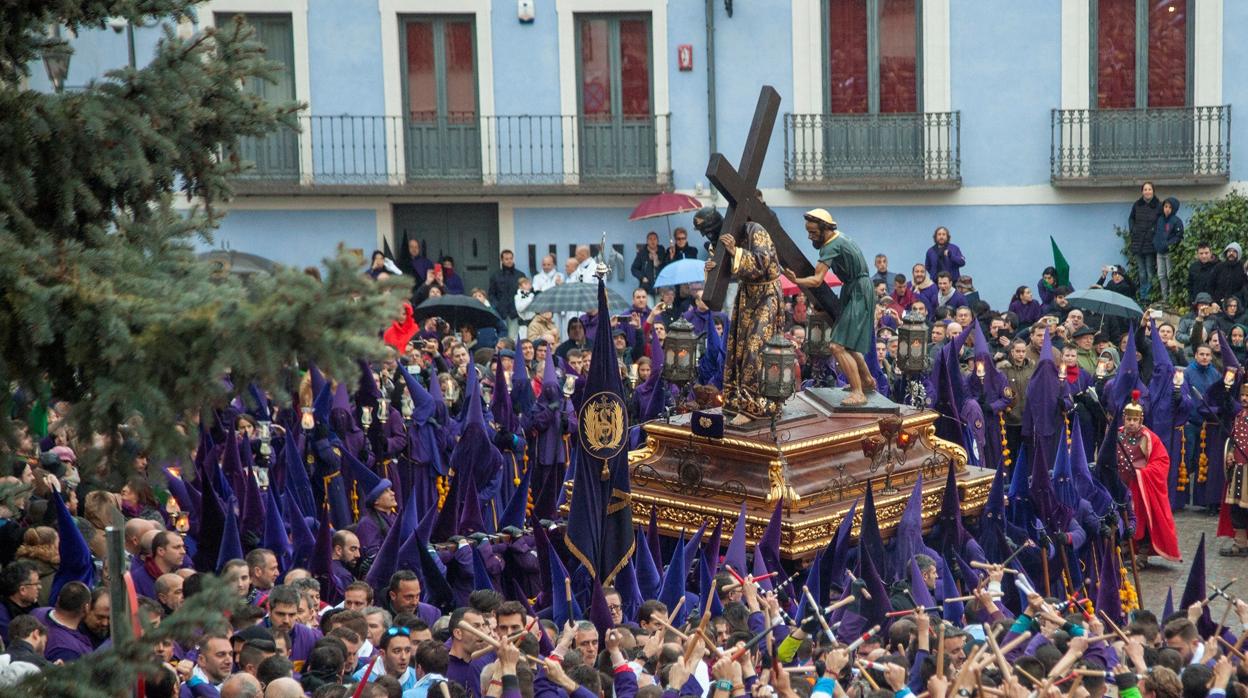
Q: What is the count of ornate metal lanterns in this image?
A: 4